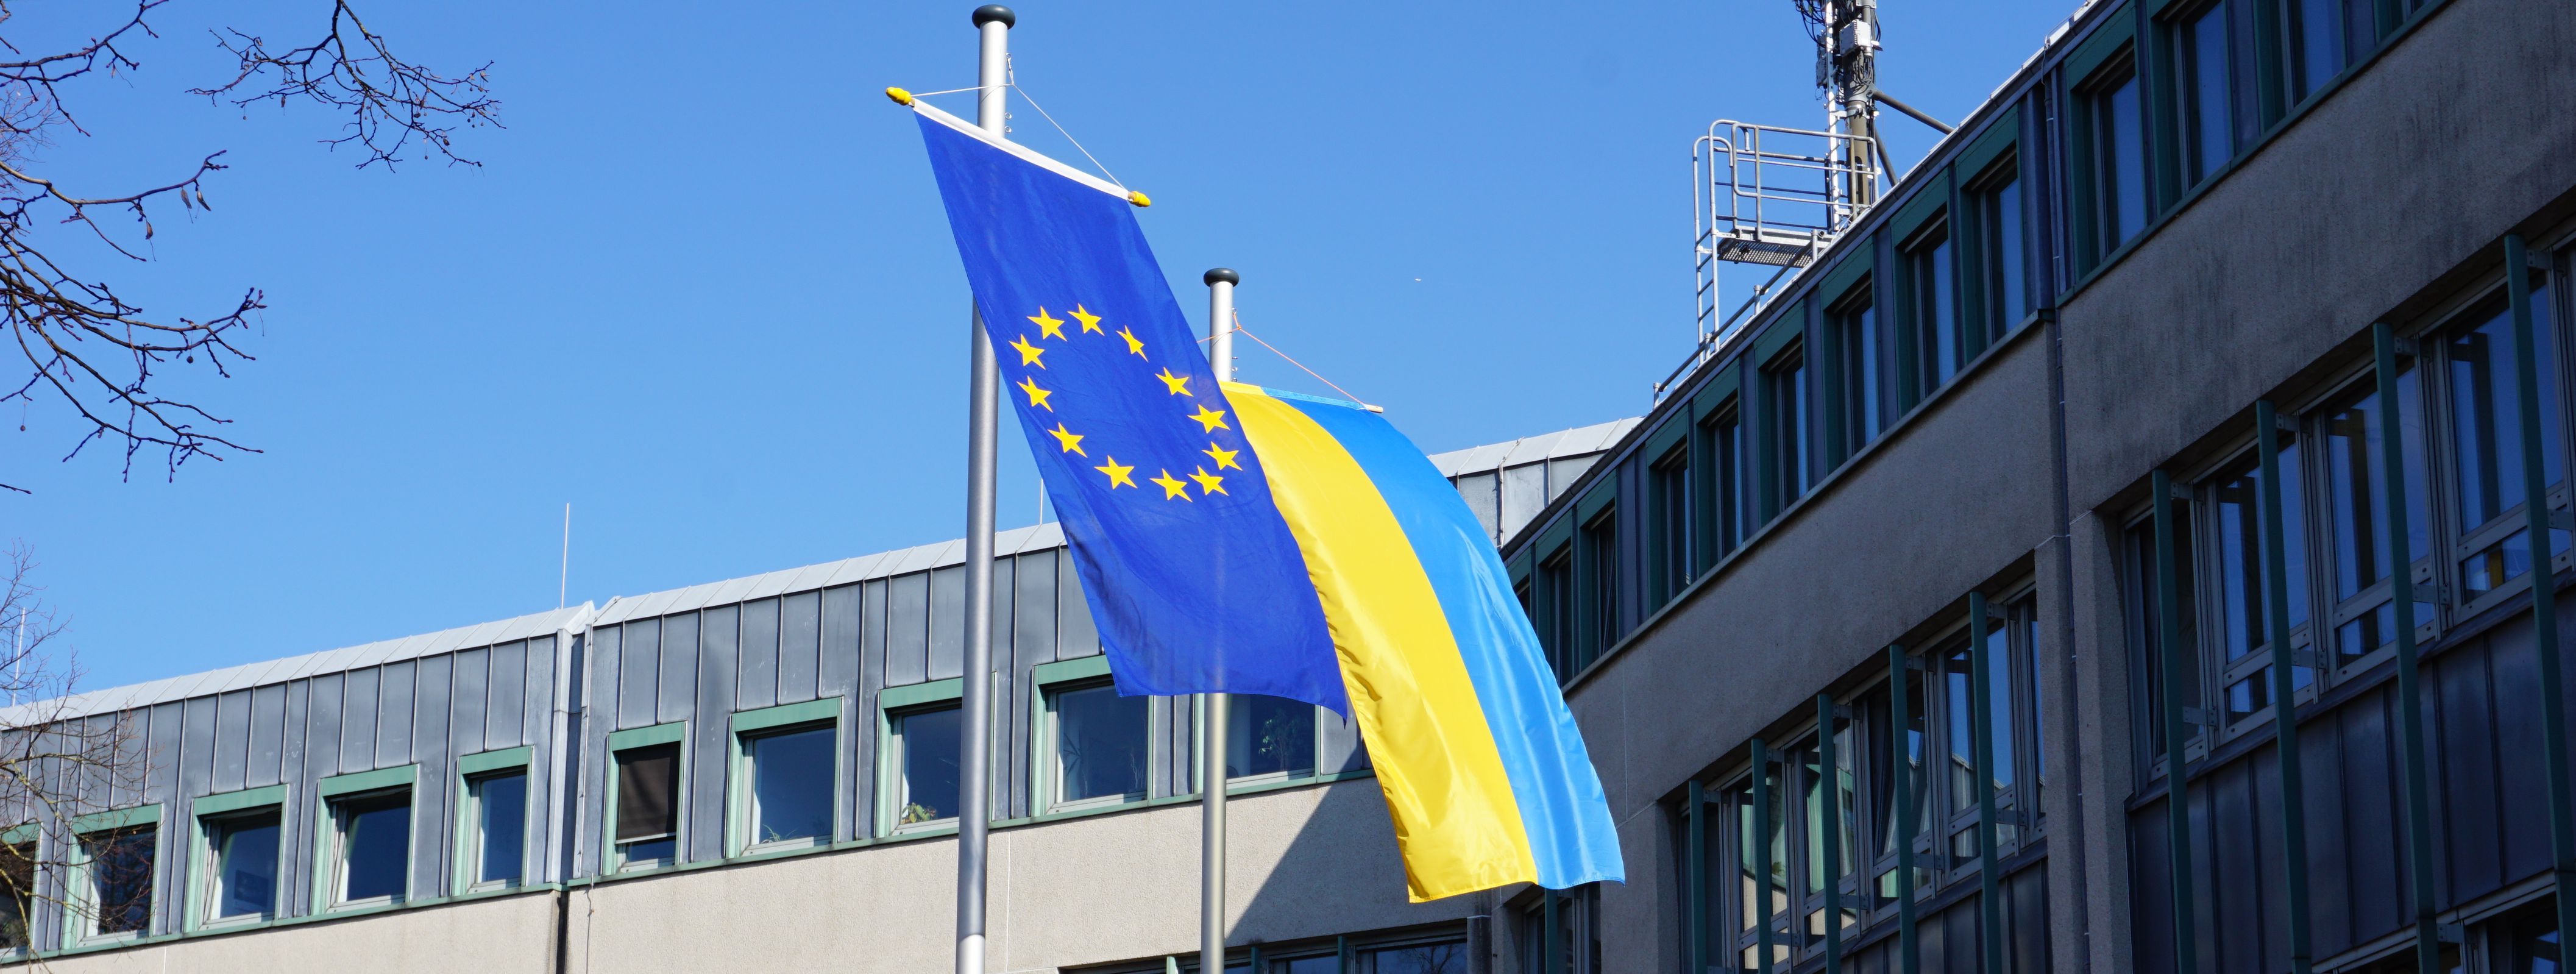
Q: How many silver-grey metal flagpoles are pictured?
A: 2